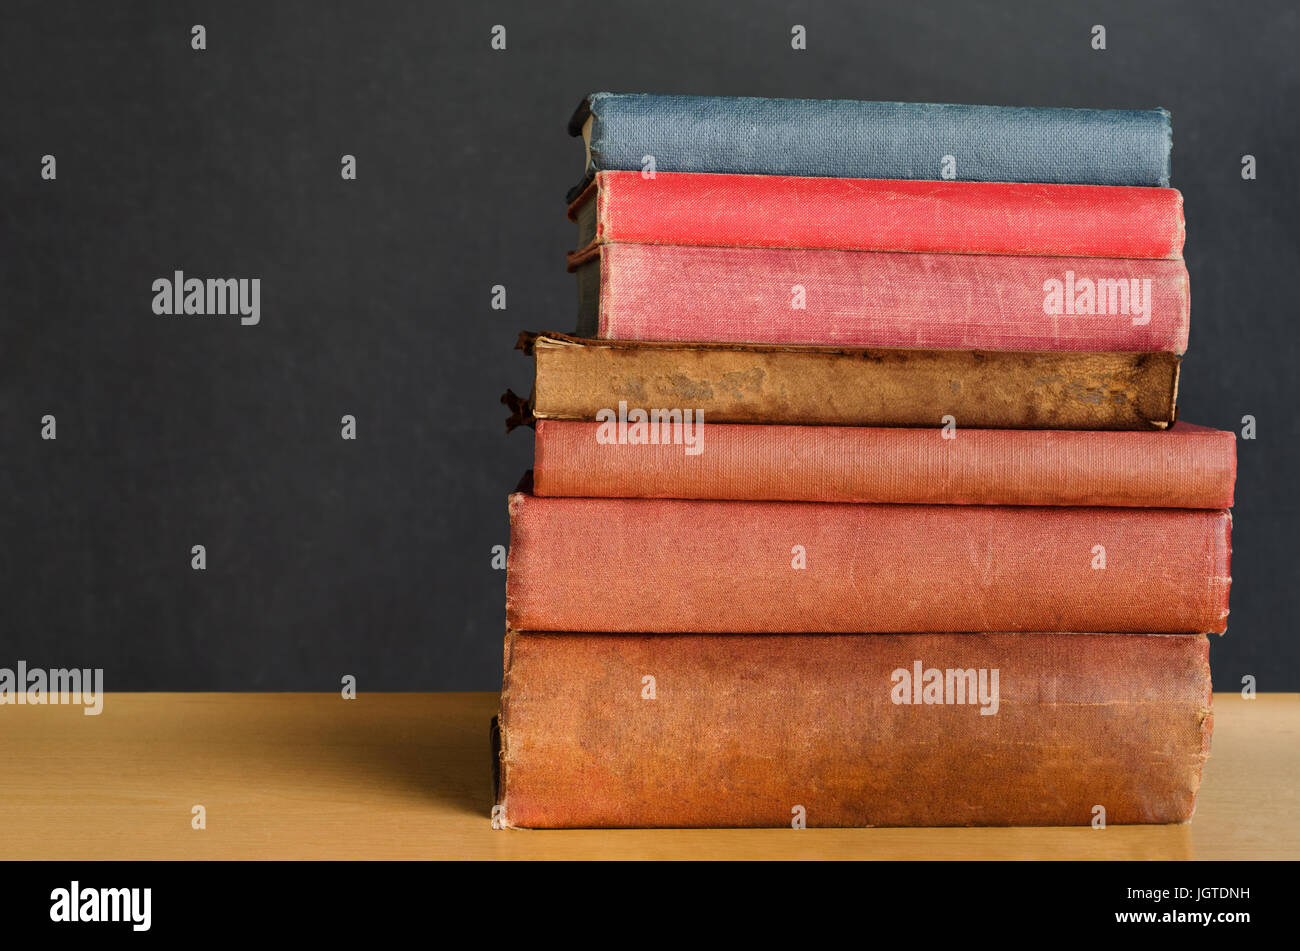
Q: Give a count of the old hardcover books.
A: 7